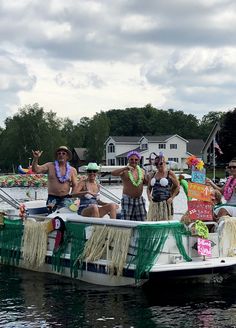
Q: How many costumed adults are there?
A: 5